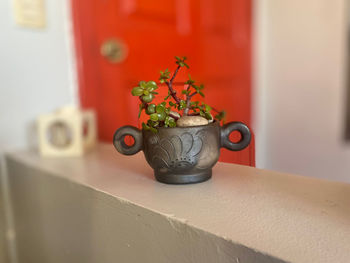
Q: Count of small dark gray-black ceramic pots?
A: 1